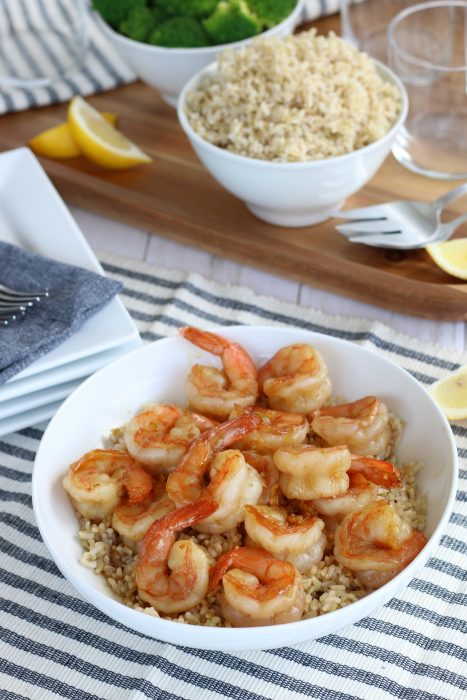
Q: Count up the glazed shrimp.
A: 15